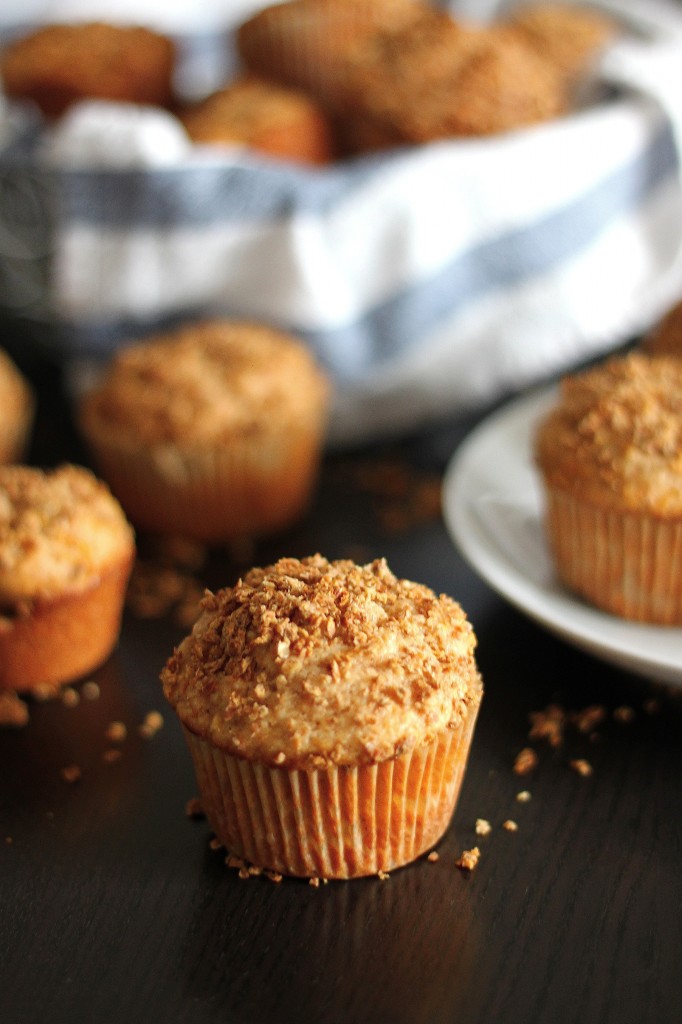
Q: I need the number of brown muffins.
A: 11